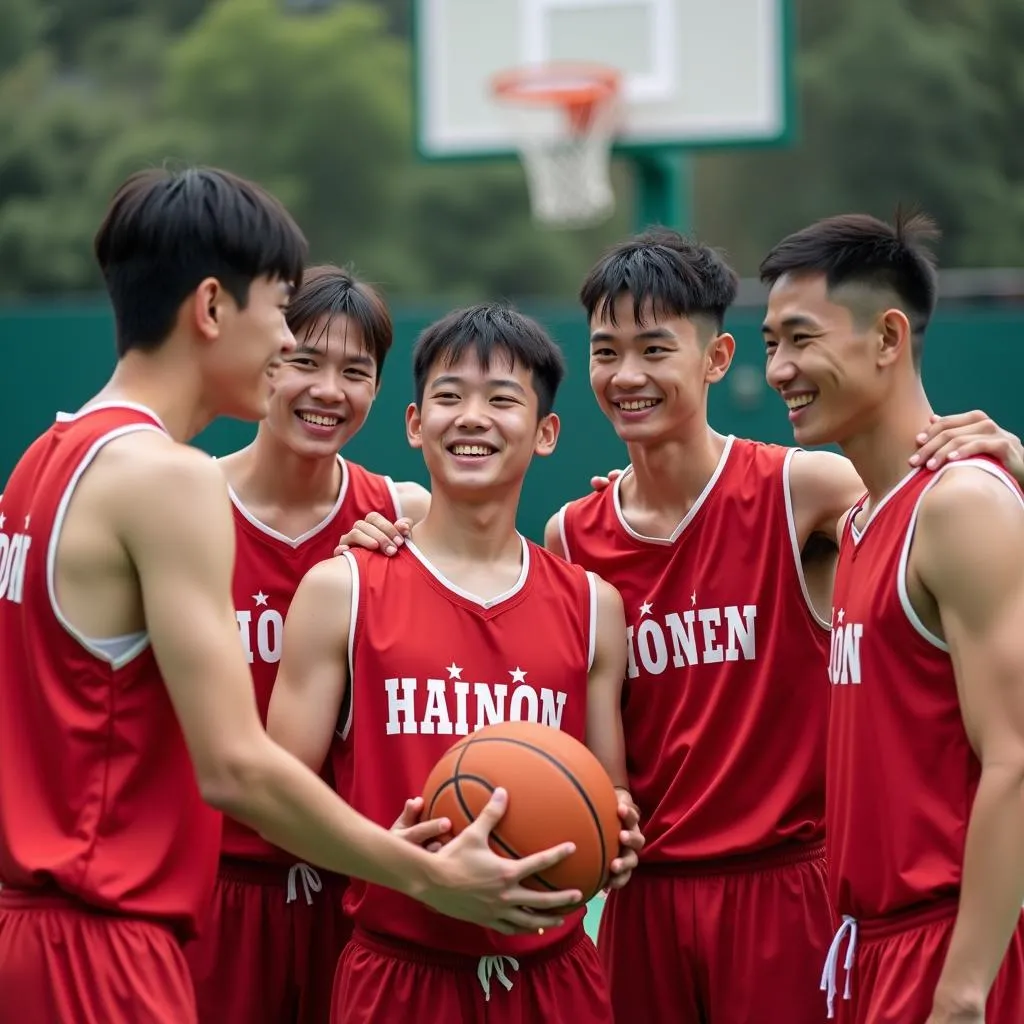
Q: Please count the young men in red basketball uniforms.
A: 5